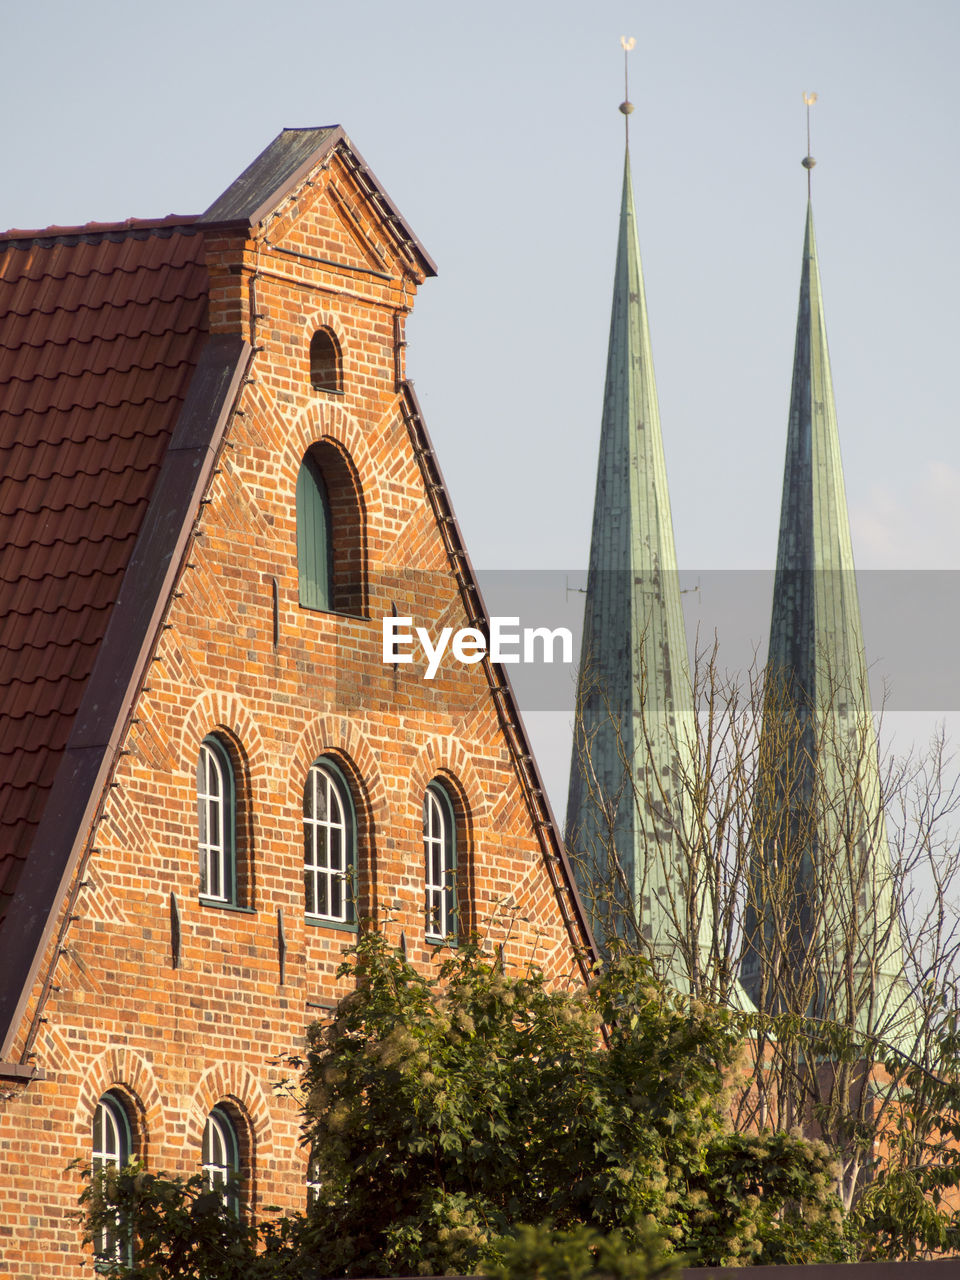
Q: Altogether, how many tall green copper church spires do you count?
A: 2